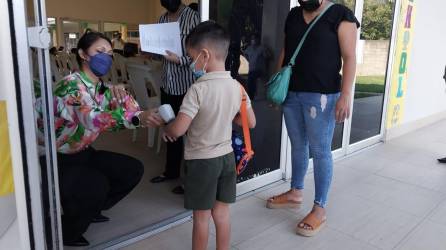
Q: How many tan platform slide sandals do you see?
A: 2